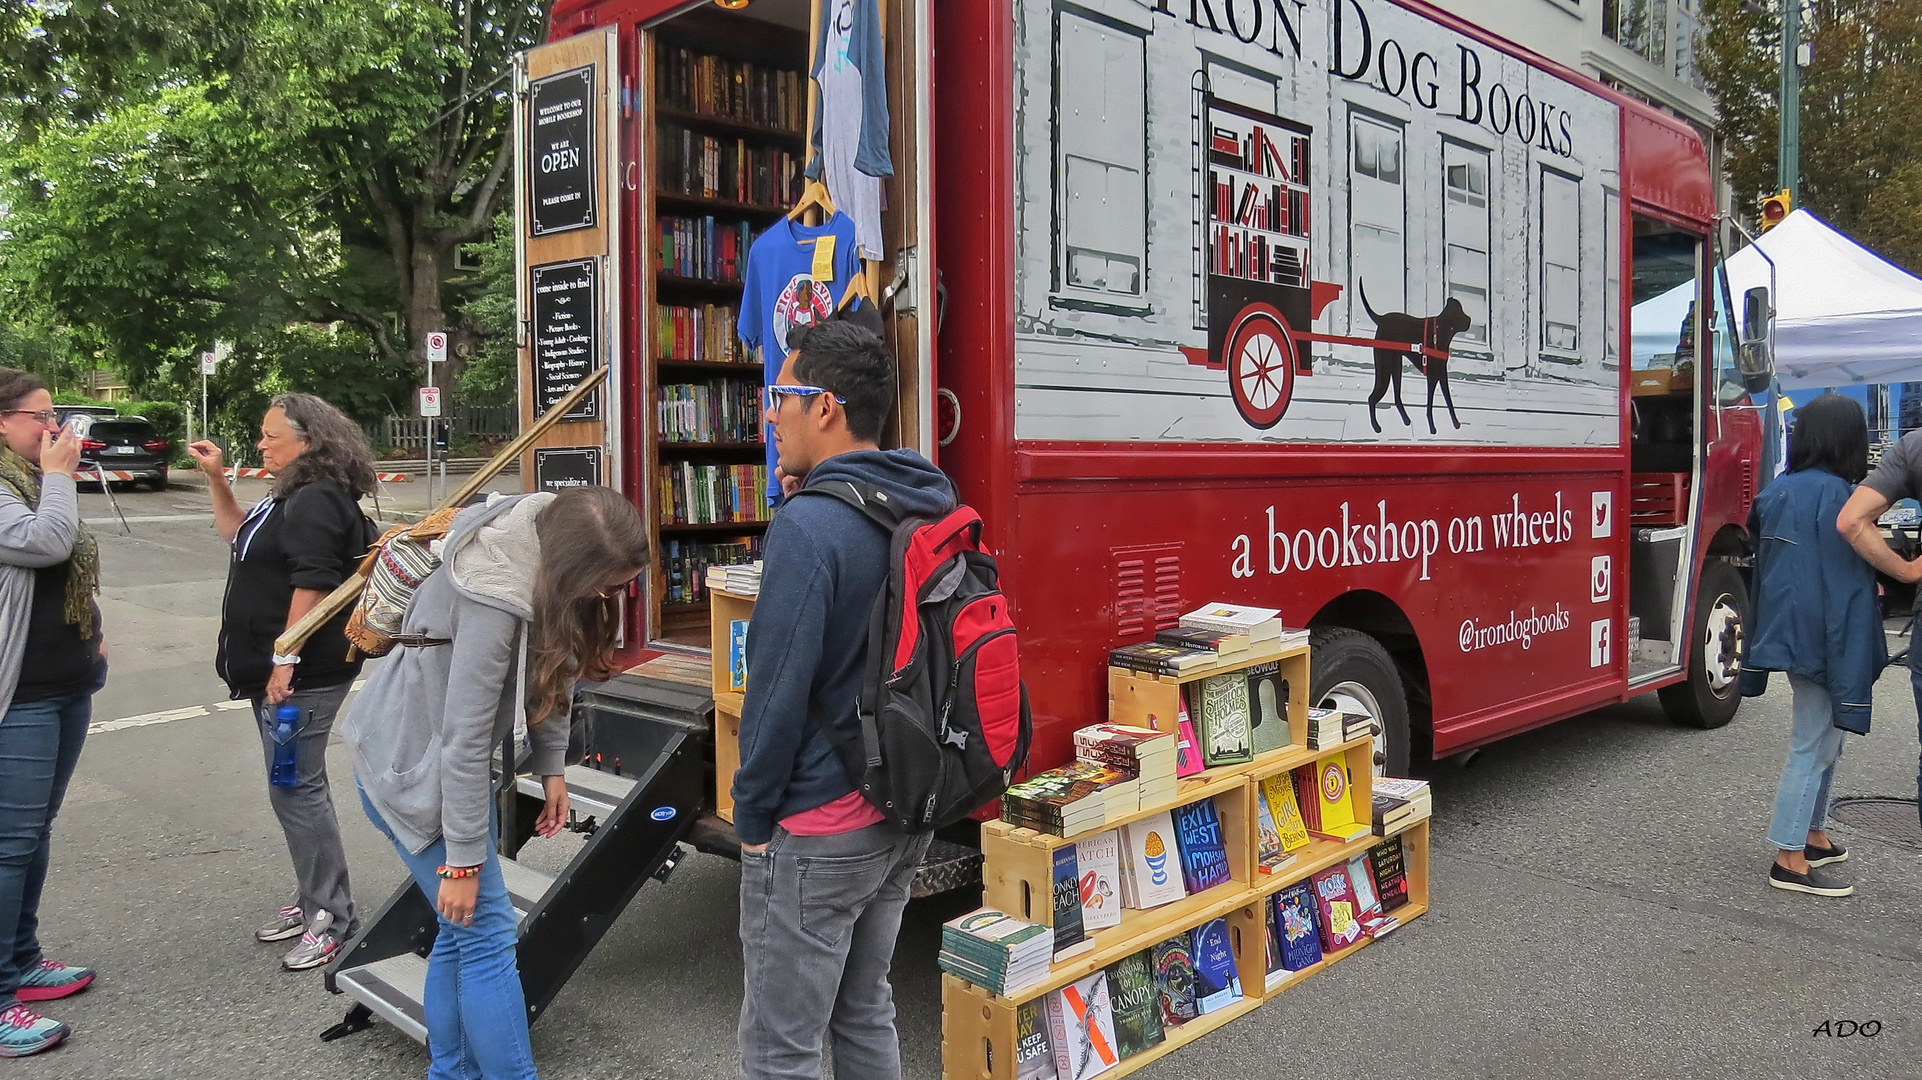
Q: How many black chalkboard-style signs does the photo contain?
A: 3